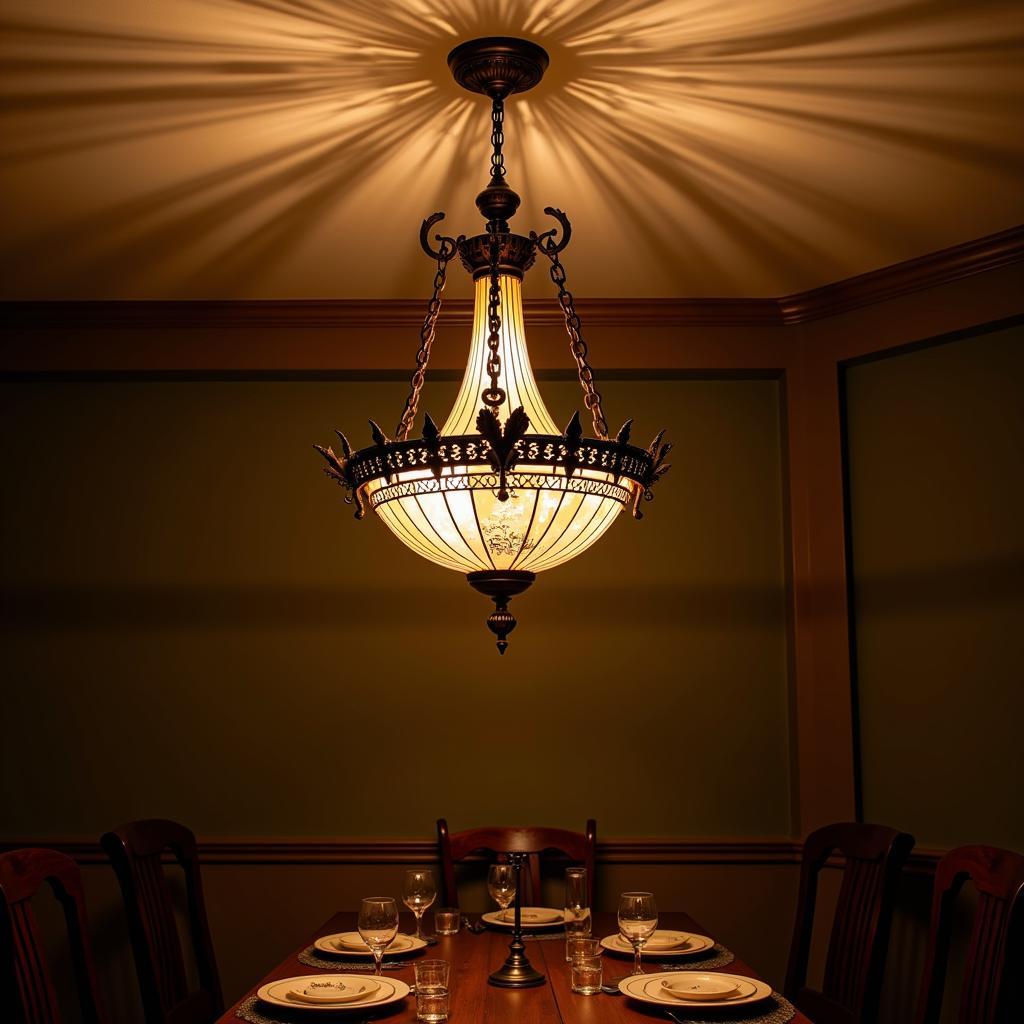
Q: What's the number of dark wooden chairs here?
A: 5